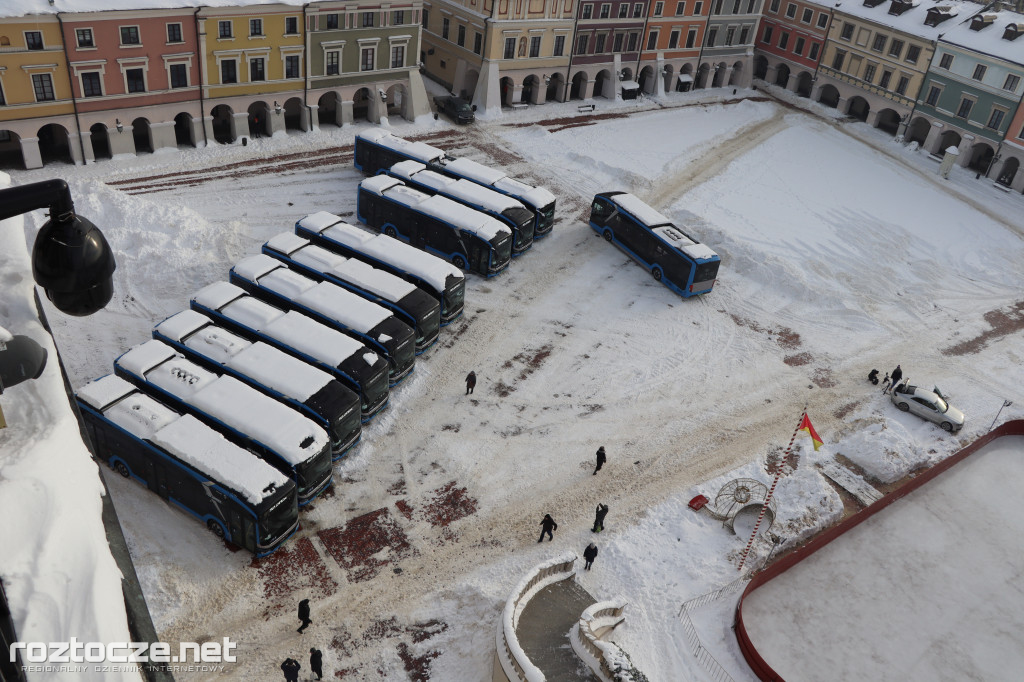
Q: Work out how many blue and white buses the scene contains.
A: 11